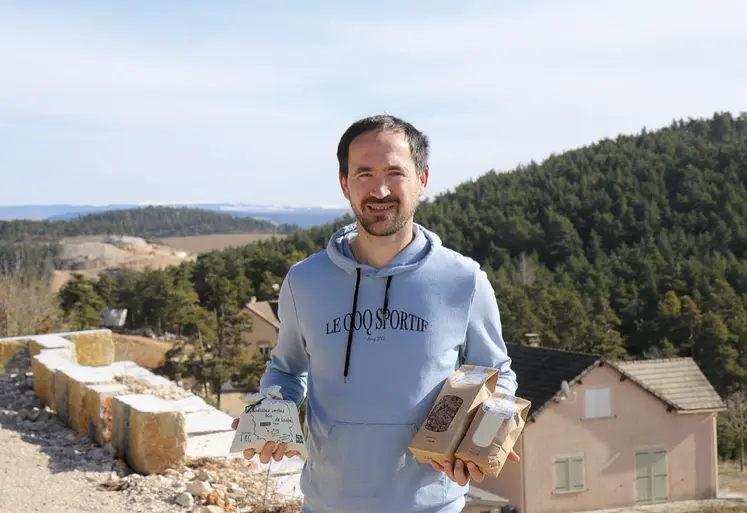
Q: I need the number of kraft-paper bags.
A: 2